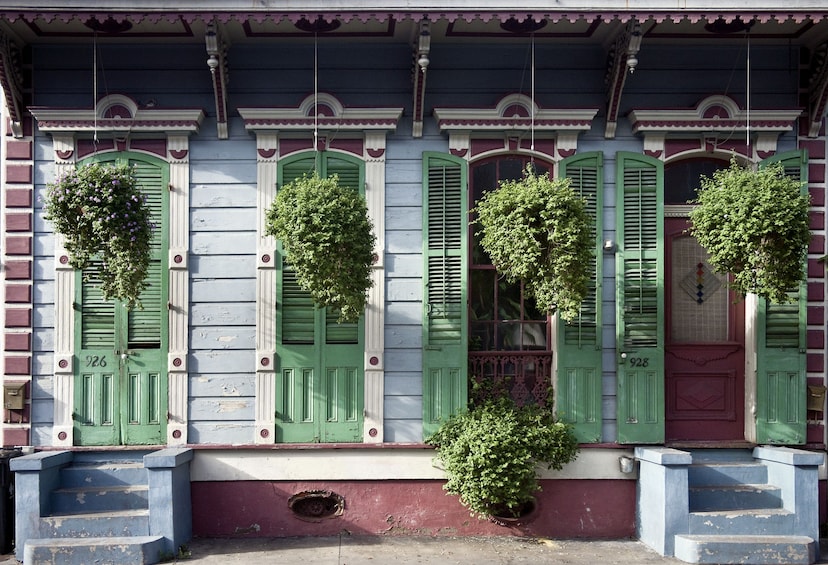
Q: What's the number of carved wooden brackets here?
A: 5